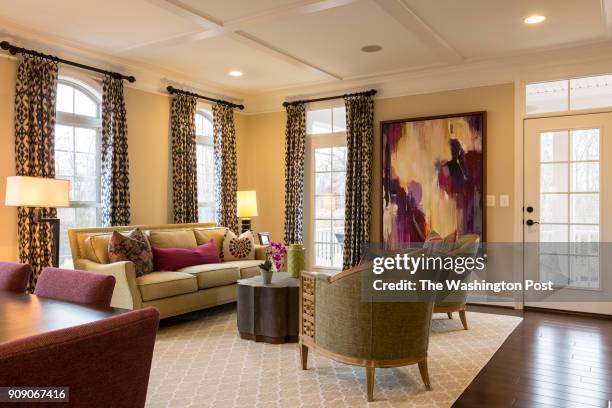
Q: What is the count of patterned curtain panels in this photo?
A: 6